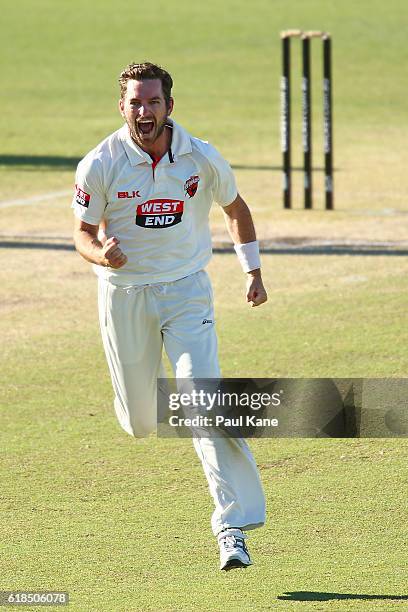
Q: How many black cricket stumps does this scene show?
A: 3